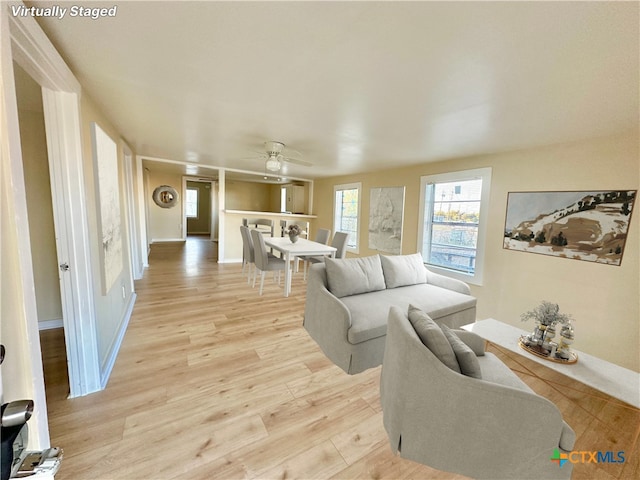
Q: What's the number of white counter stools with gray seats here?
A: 2